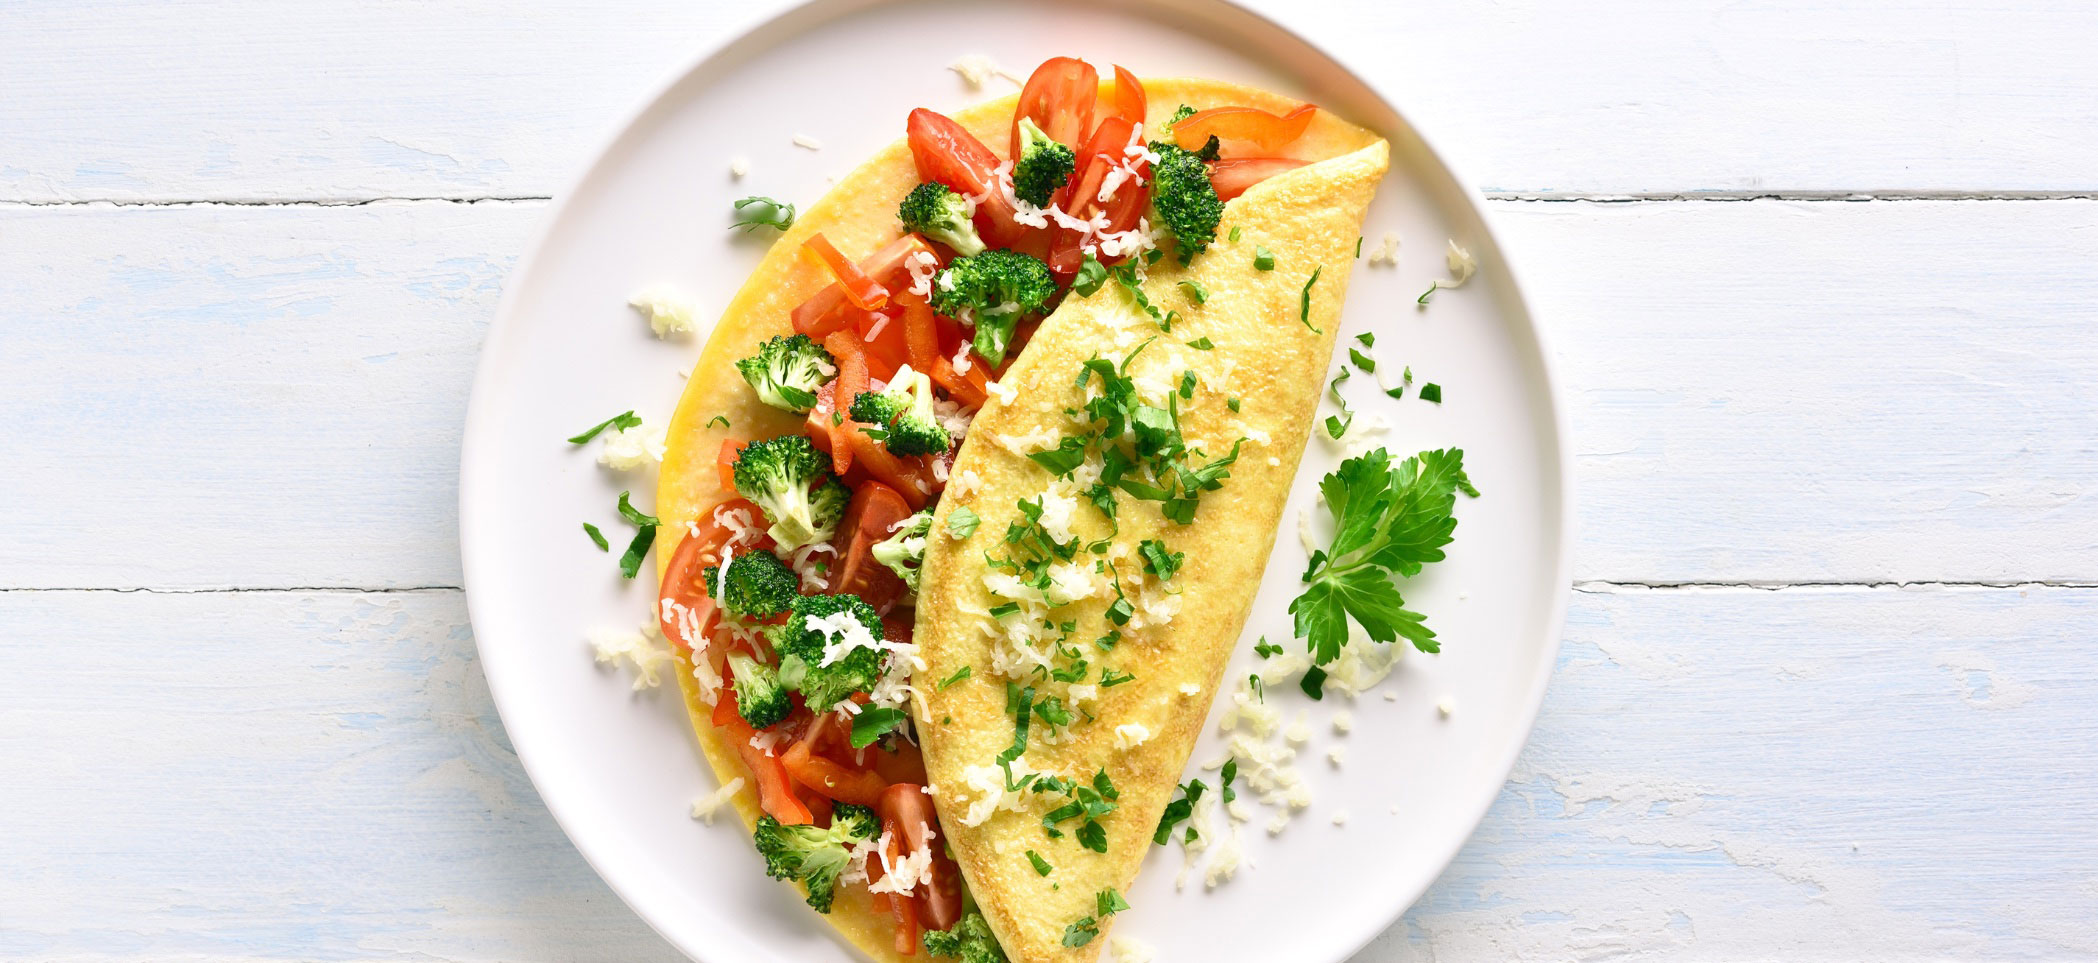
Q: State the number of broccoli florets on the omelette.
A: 13